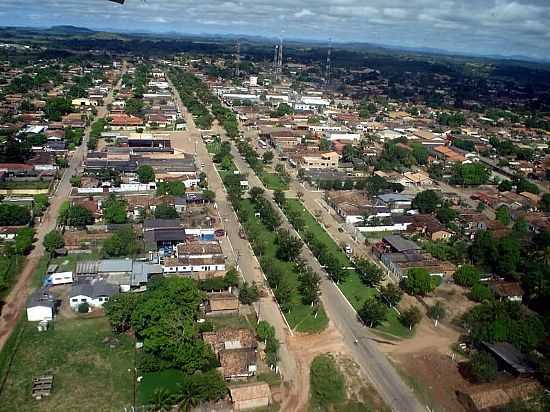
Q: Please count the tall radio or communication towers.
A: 4